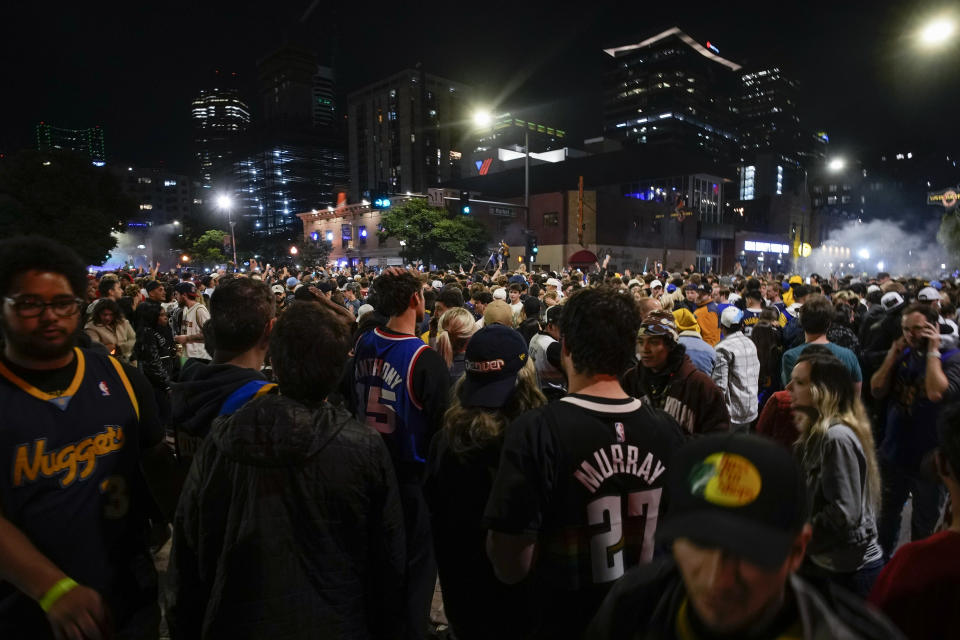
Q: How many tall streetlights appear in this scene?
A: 4